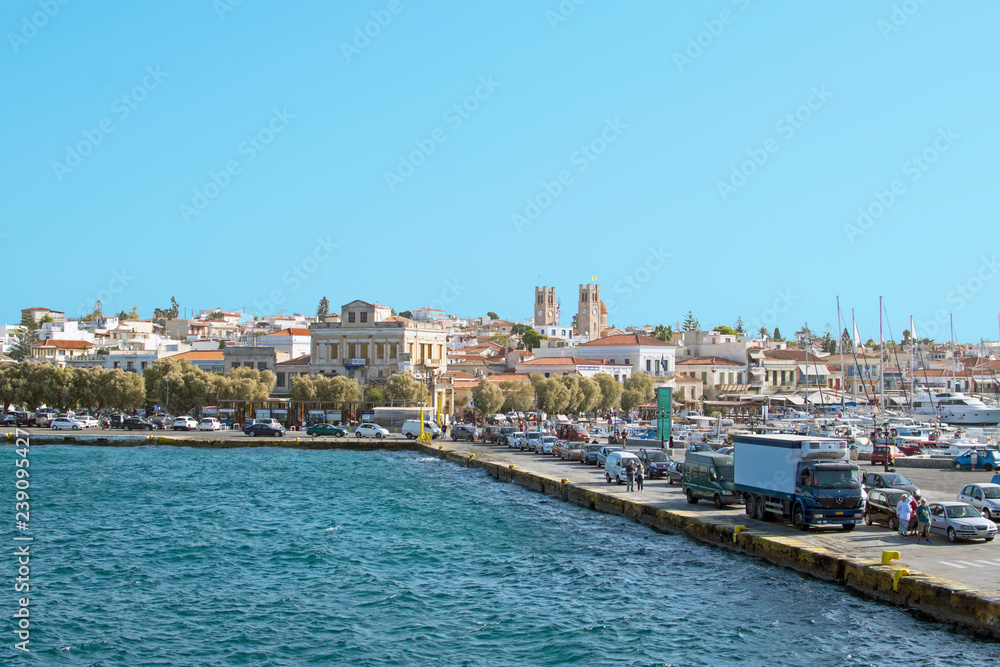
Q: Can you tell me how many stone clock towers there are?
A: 2